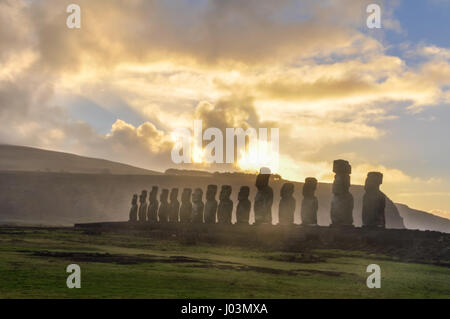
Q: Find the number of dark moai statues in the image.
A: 15